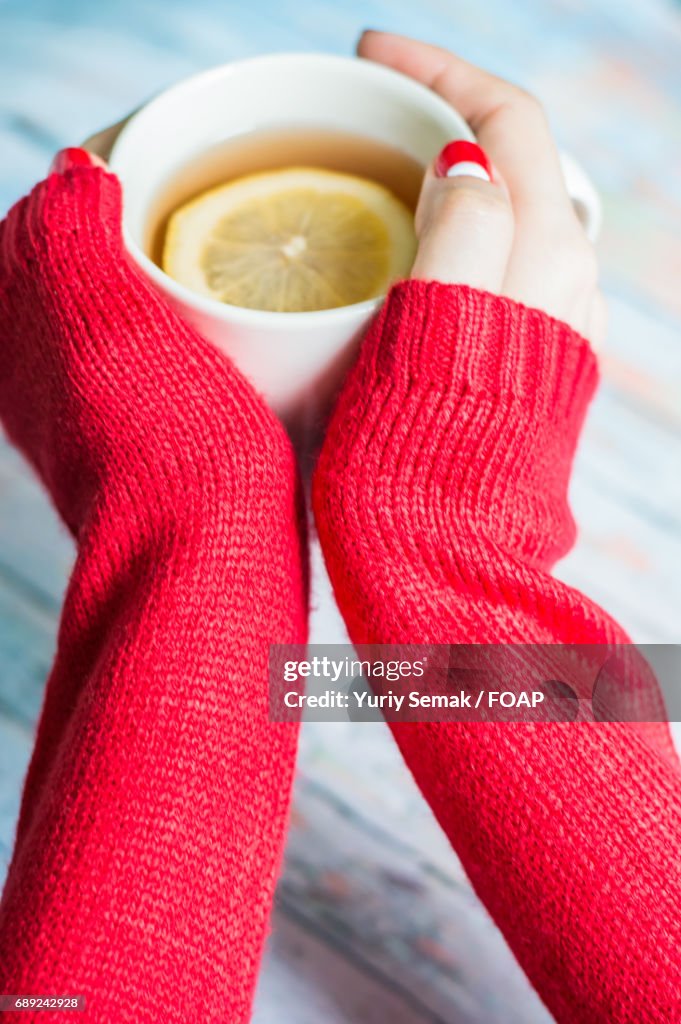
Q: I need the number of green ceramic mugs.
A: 0